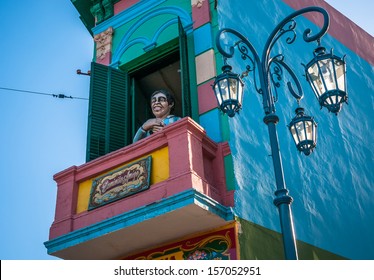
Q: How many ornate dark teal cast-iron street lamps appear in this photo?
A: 3